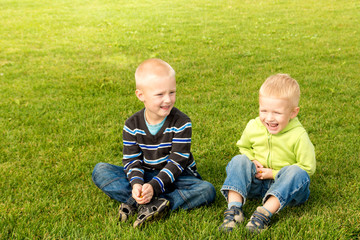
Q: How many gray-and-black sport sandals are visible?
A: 2